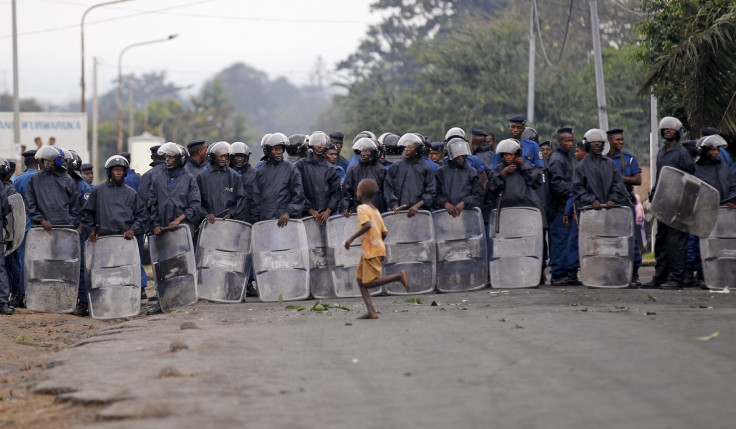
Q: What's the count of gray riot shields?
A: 14